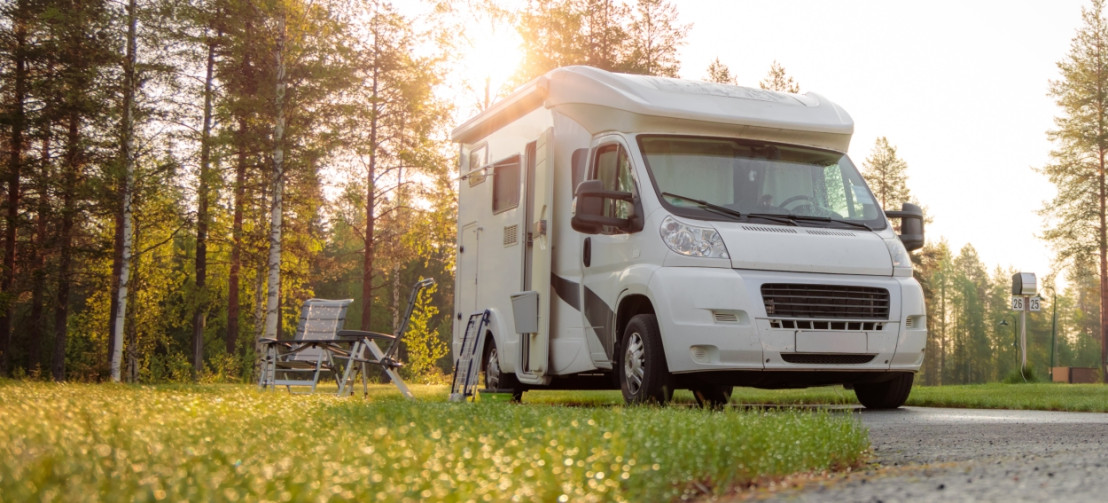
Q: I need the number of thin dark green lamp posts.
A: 2